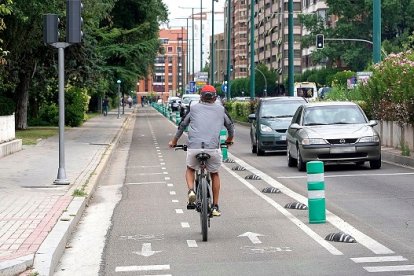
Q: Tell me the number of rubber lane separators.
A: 6